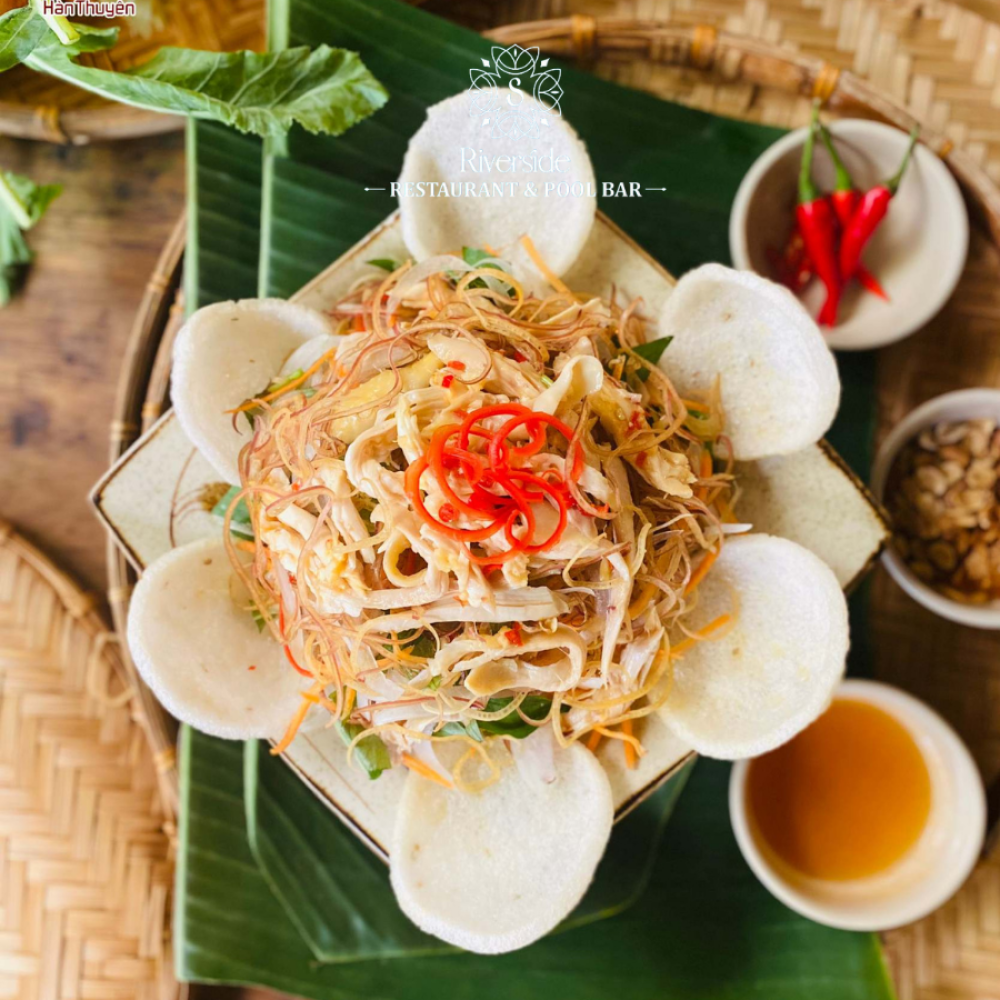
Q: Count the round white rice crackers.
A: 6